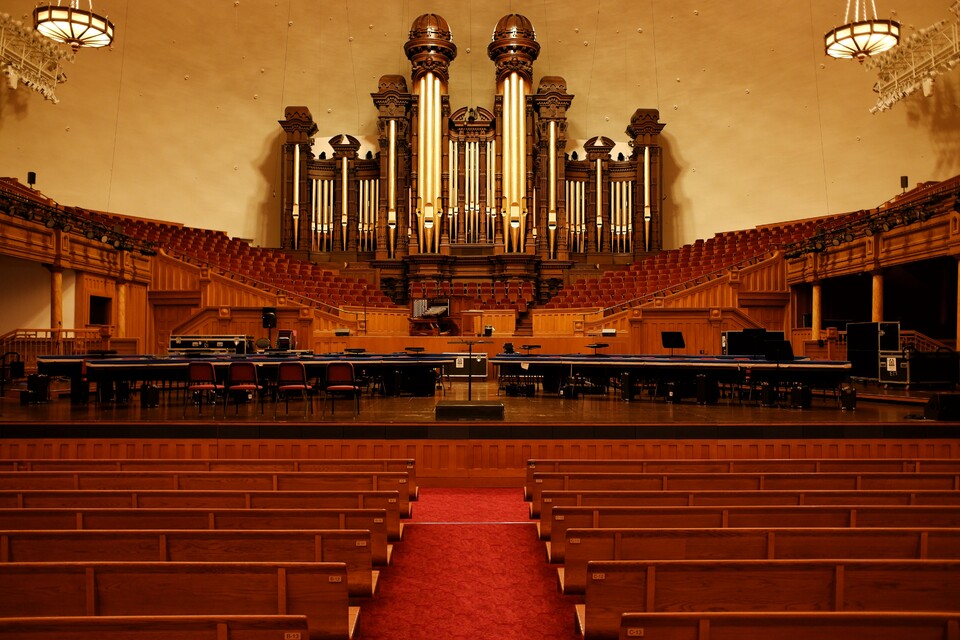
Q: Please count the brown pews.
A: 14